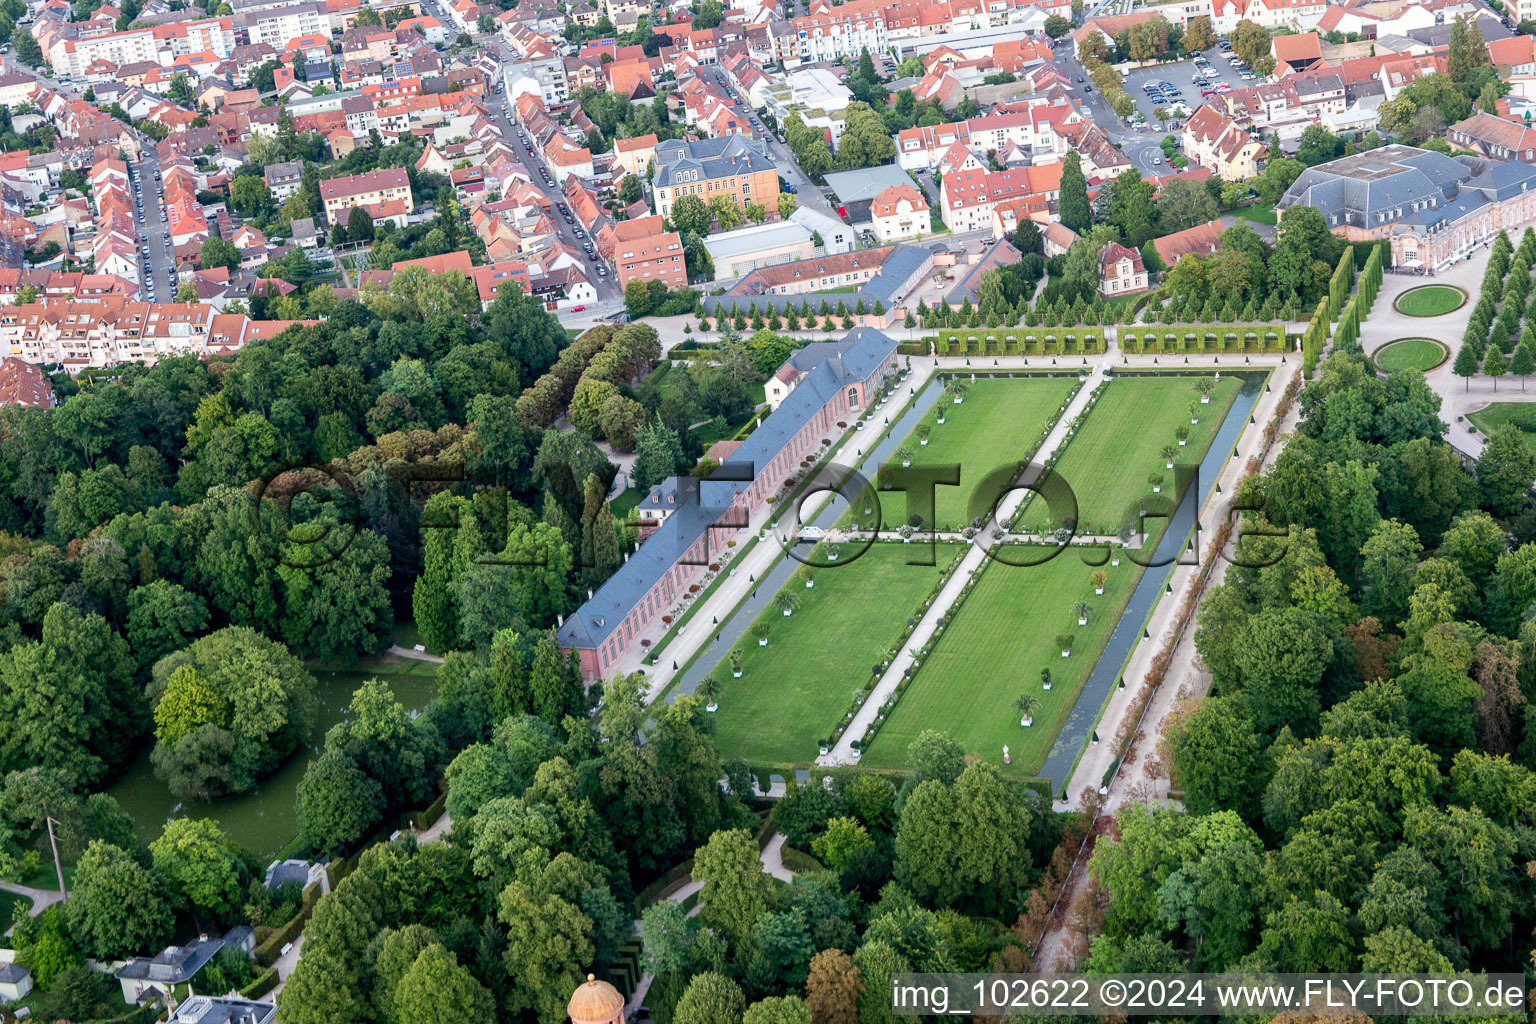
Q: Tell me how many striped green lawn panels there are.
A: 4